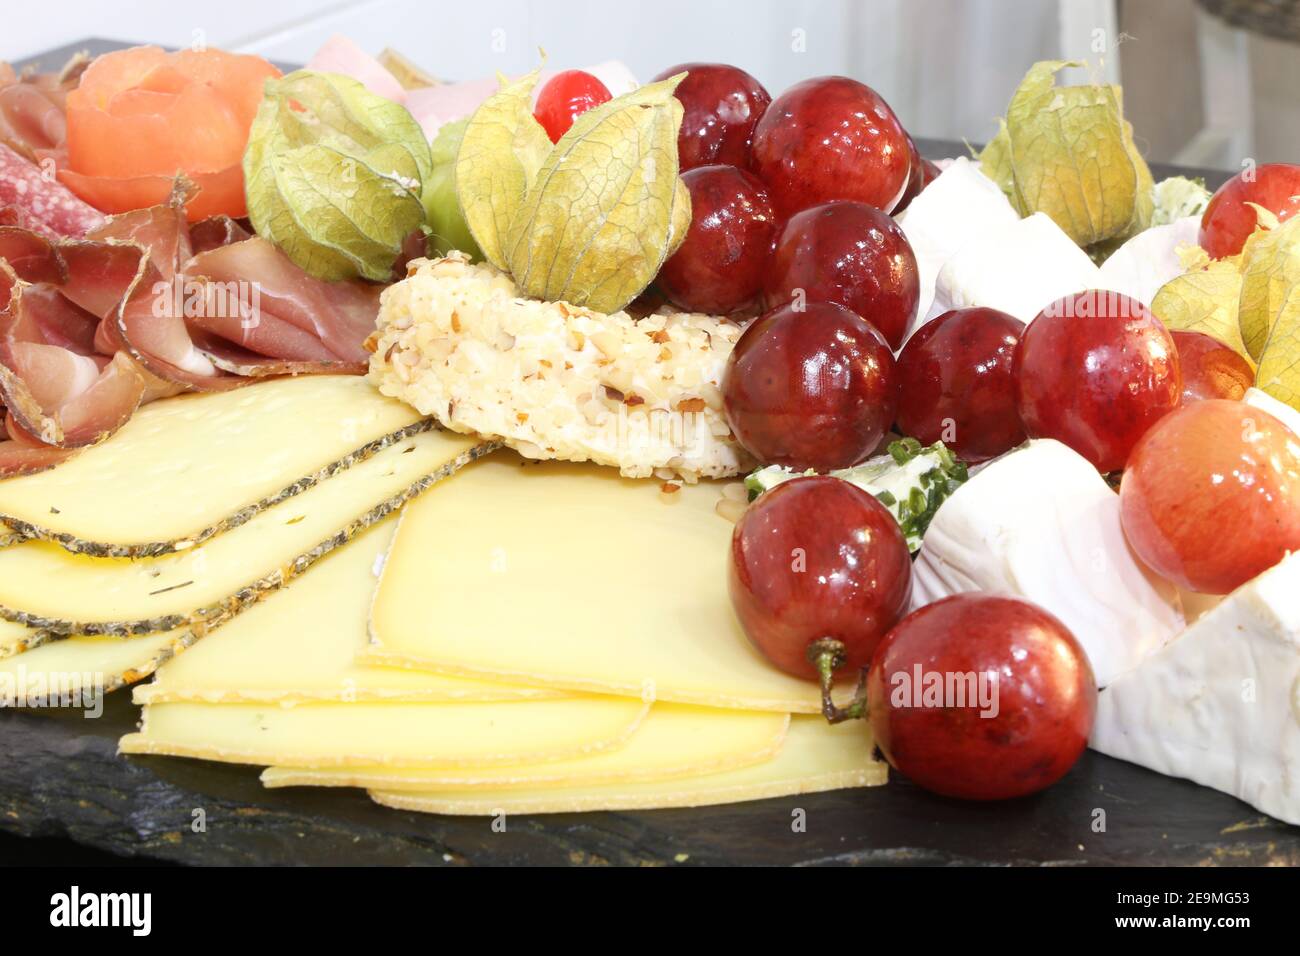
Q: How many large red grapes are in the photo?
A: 12